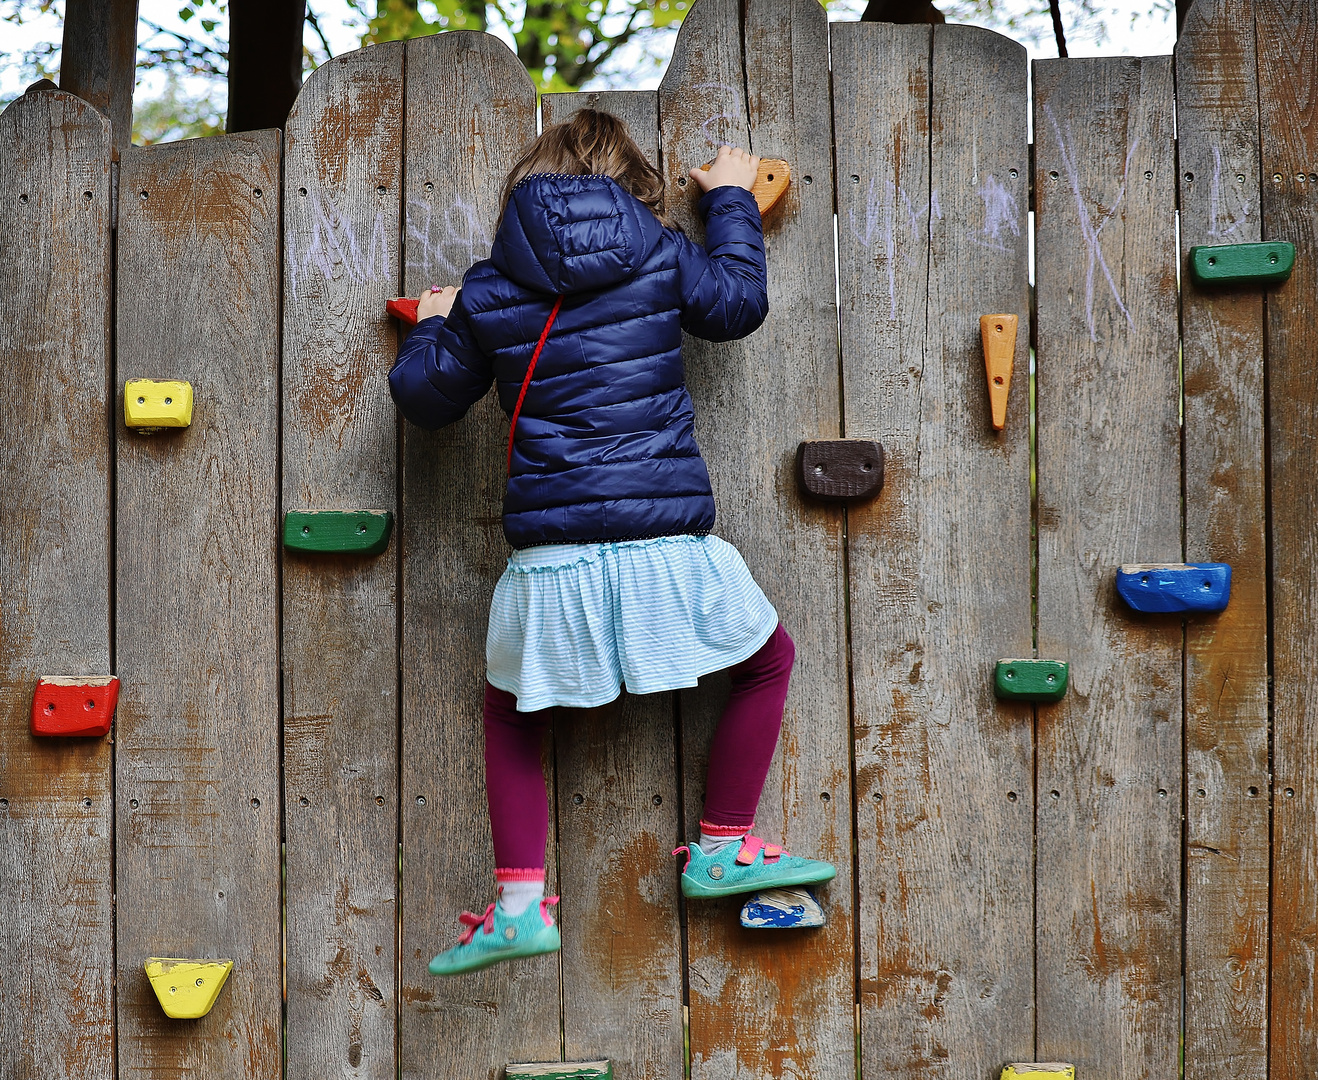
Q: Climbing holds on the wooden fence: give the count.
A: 14